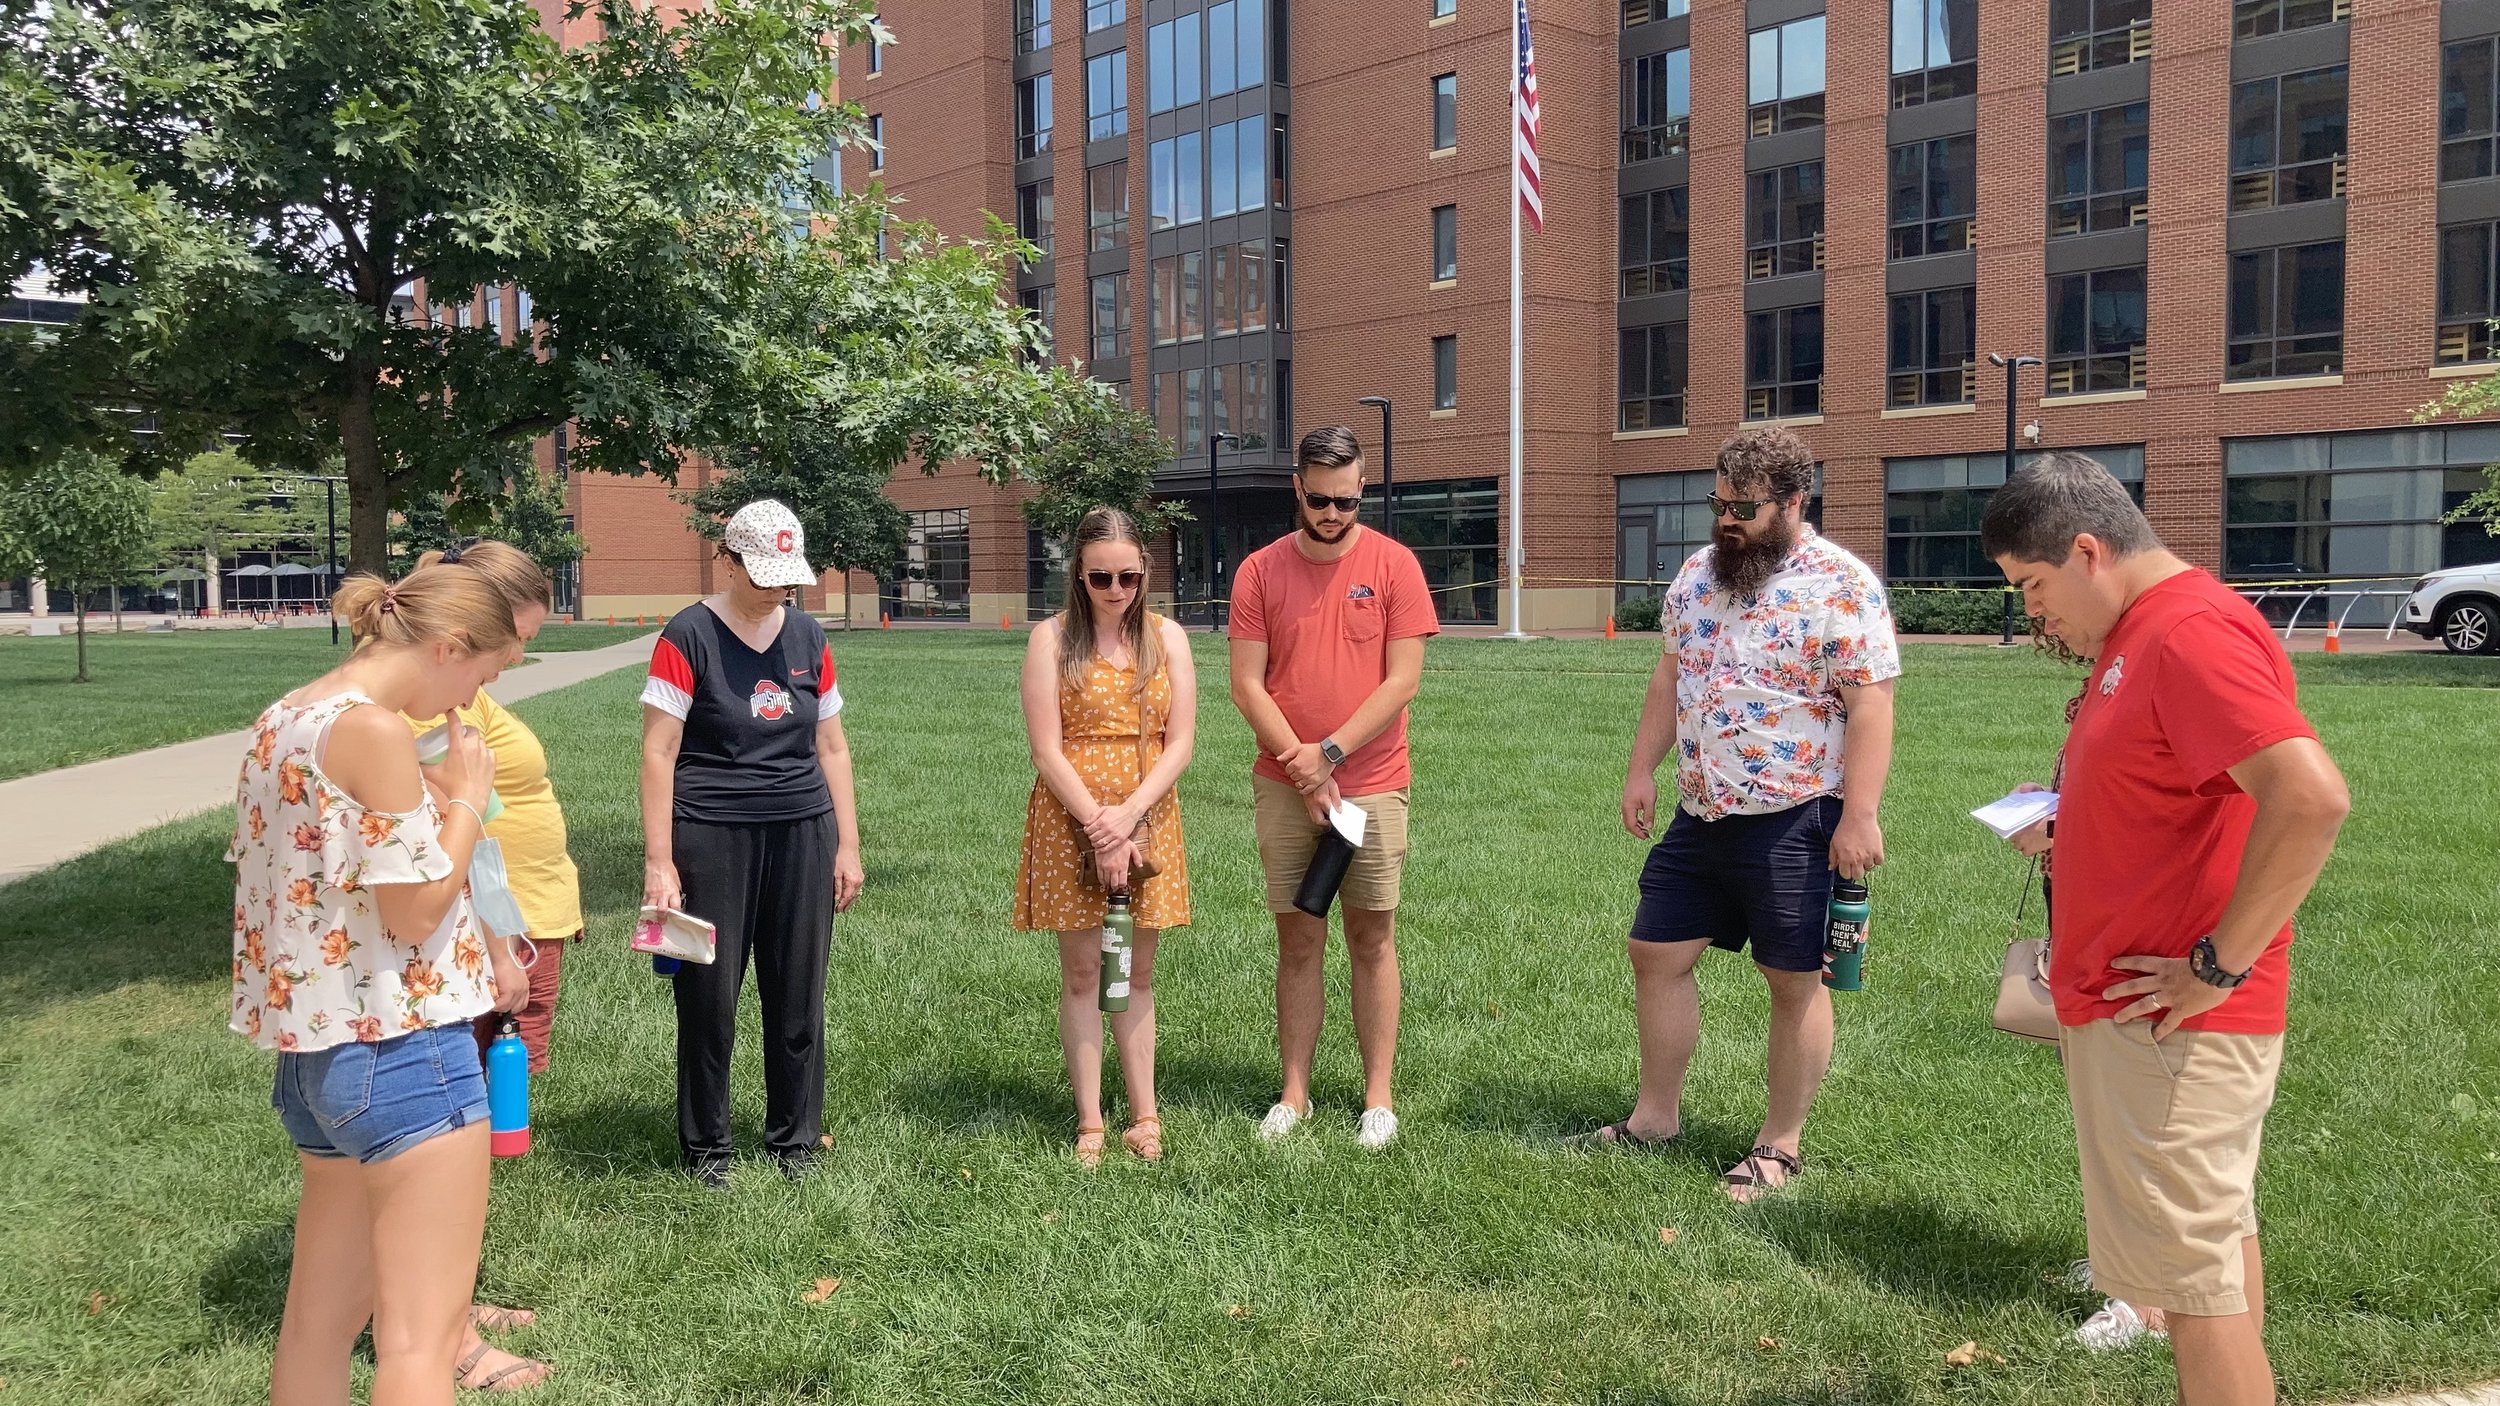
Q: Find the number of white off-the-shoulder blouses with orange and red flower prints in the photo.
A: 1